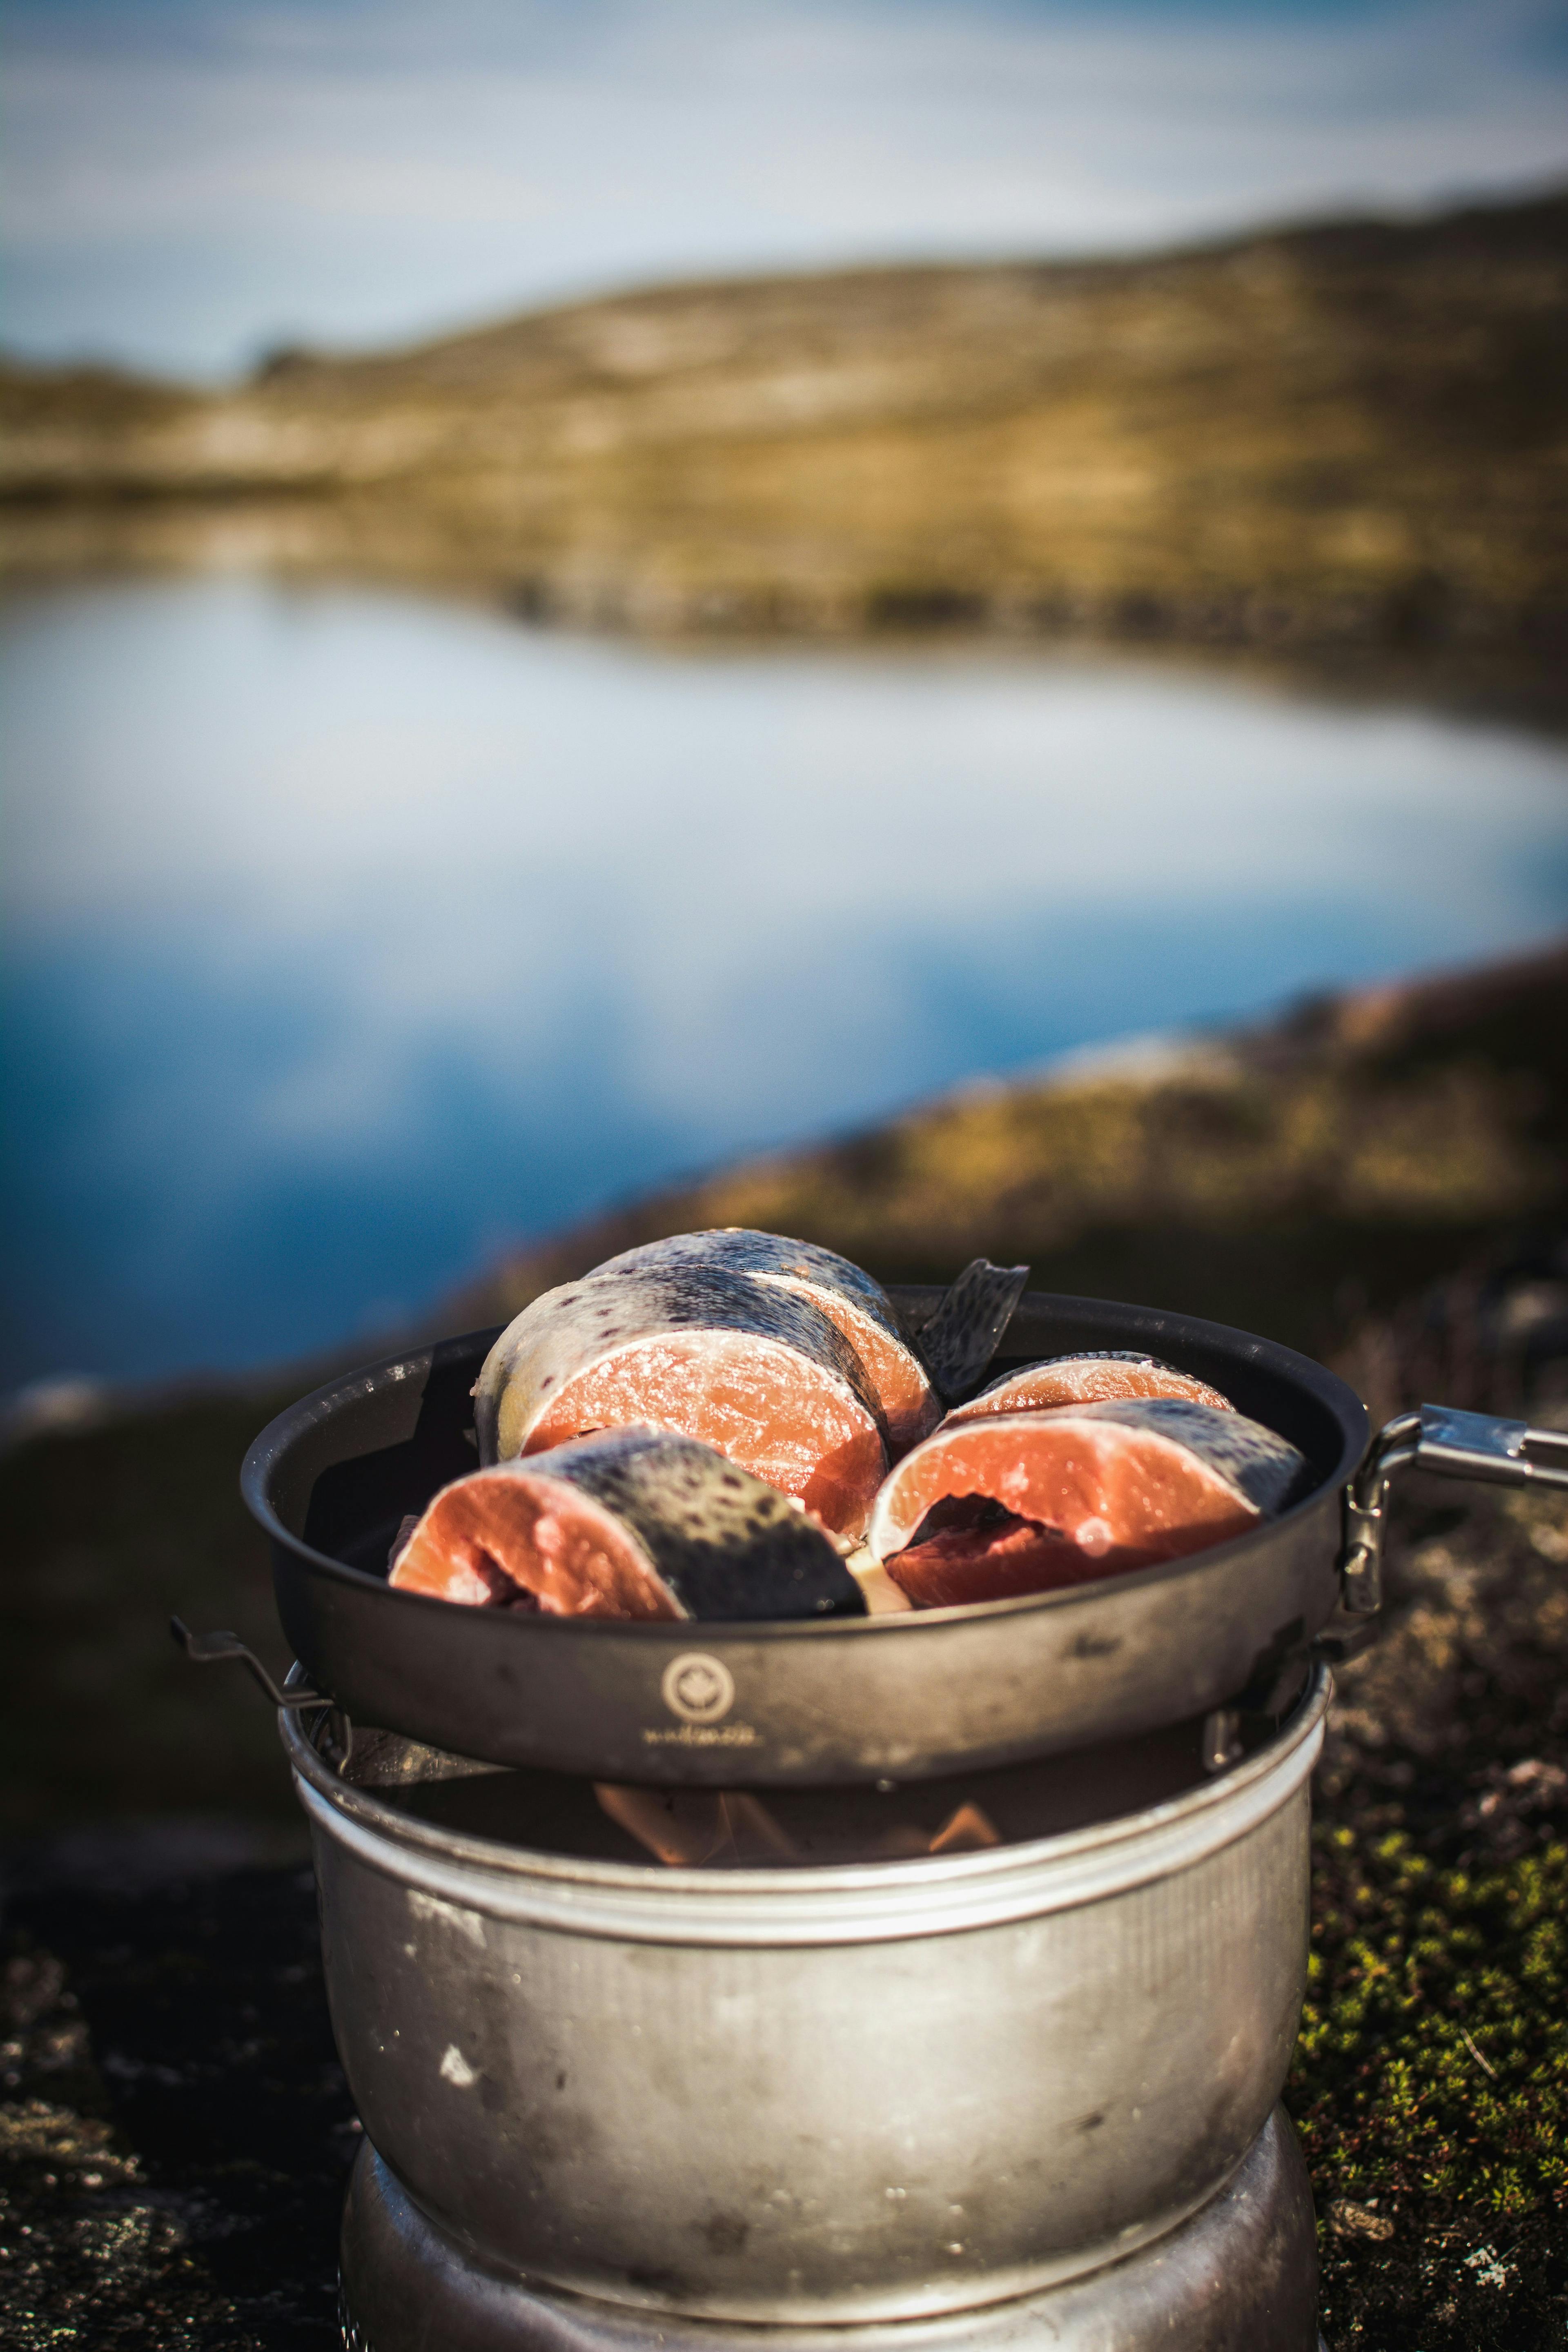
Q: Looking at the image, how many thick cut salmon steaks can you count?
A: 5